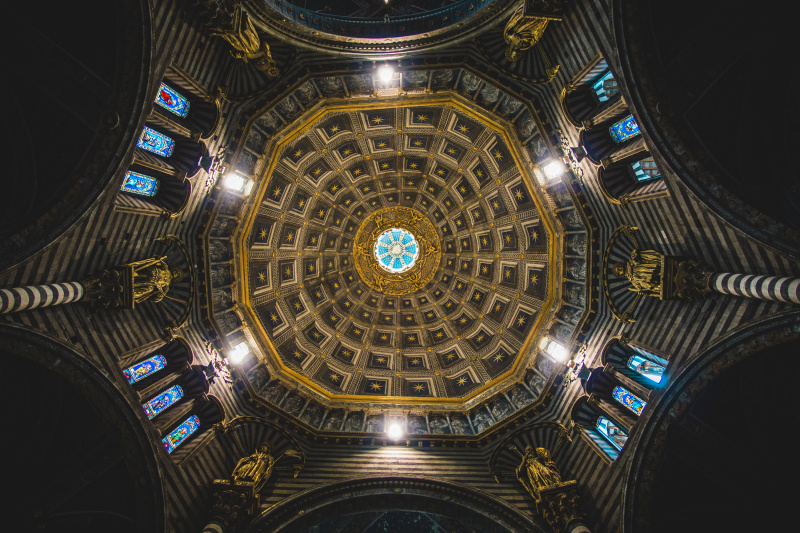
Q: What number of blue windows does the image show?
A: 12